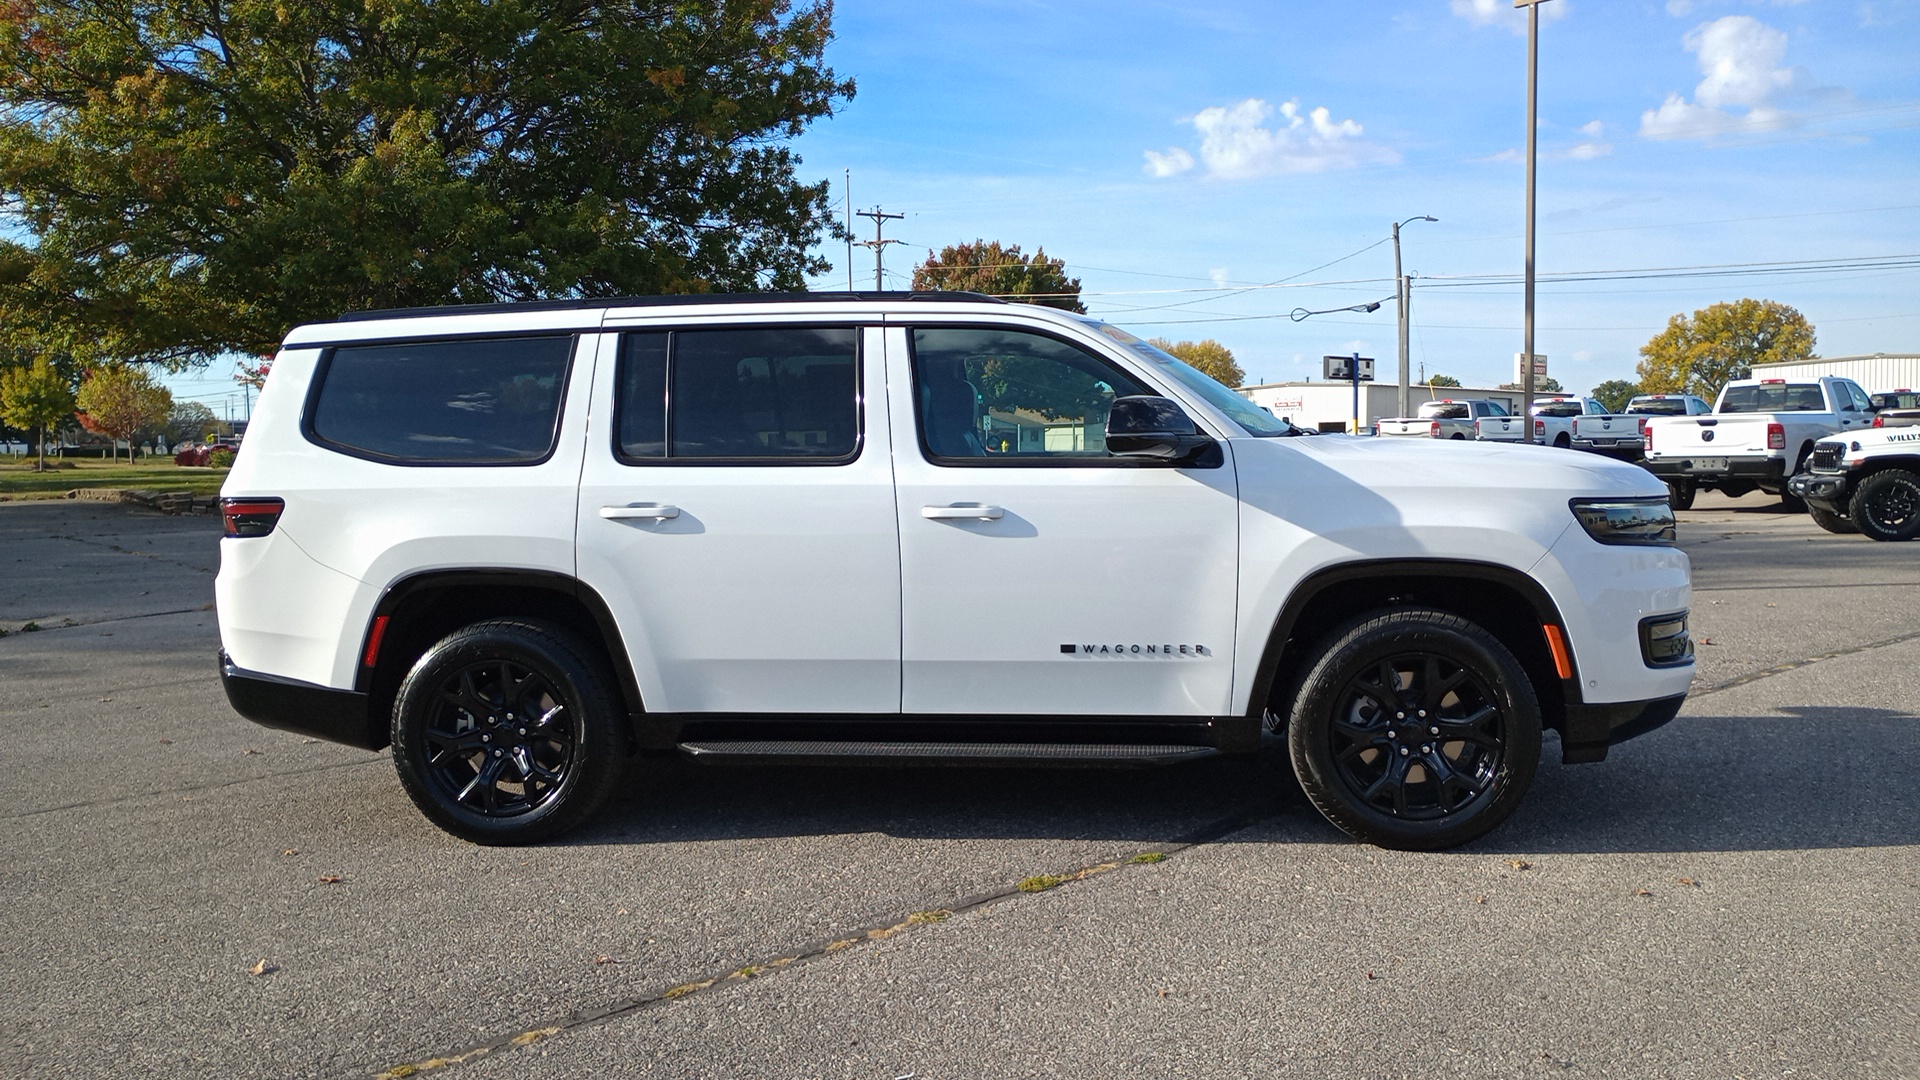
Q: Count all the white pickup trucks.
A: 4